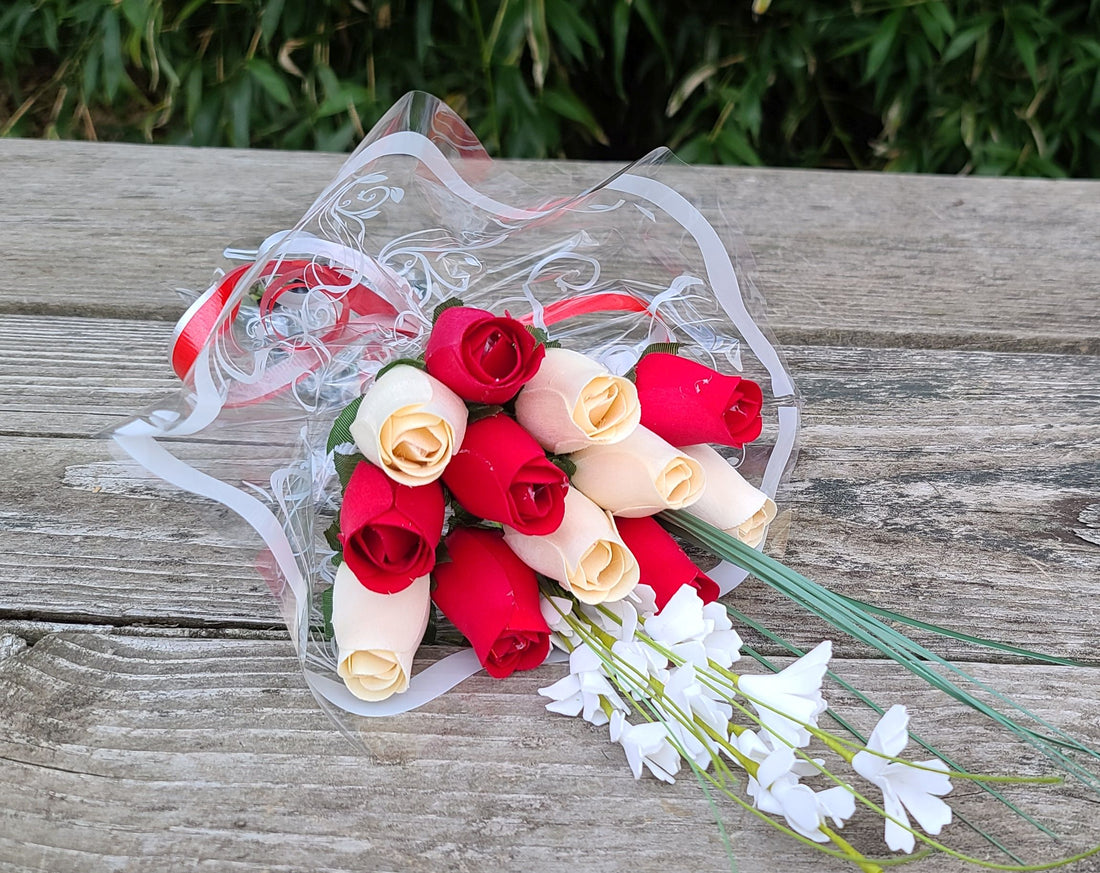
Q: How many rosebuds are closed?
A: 12